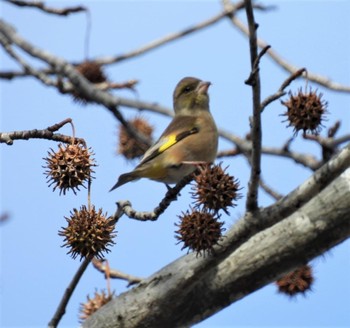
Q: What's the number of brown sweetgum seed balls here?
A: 9